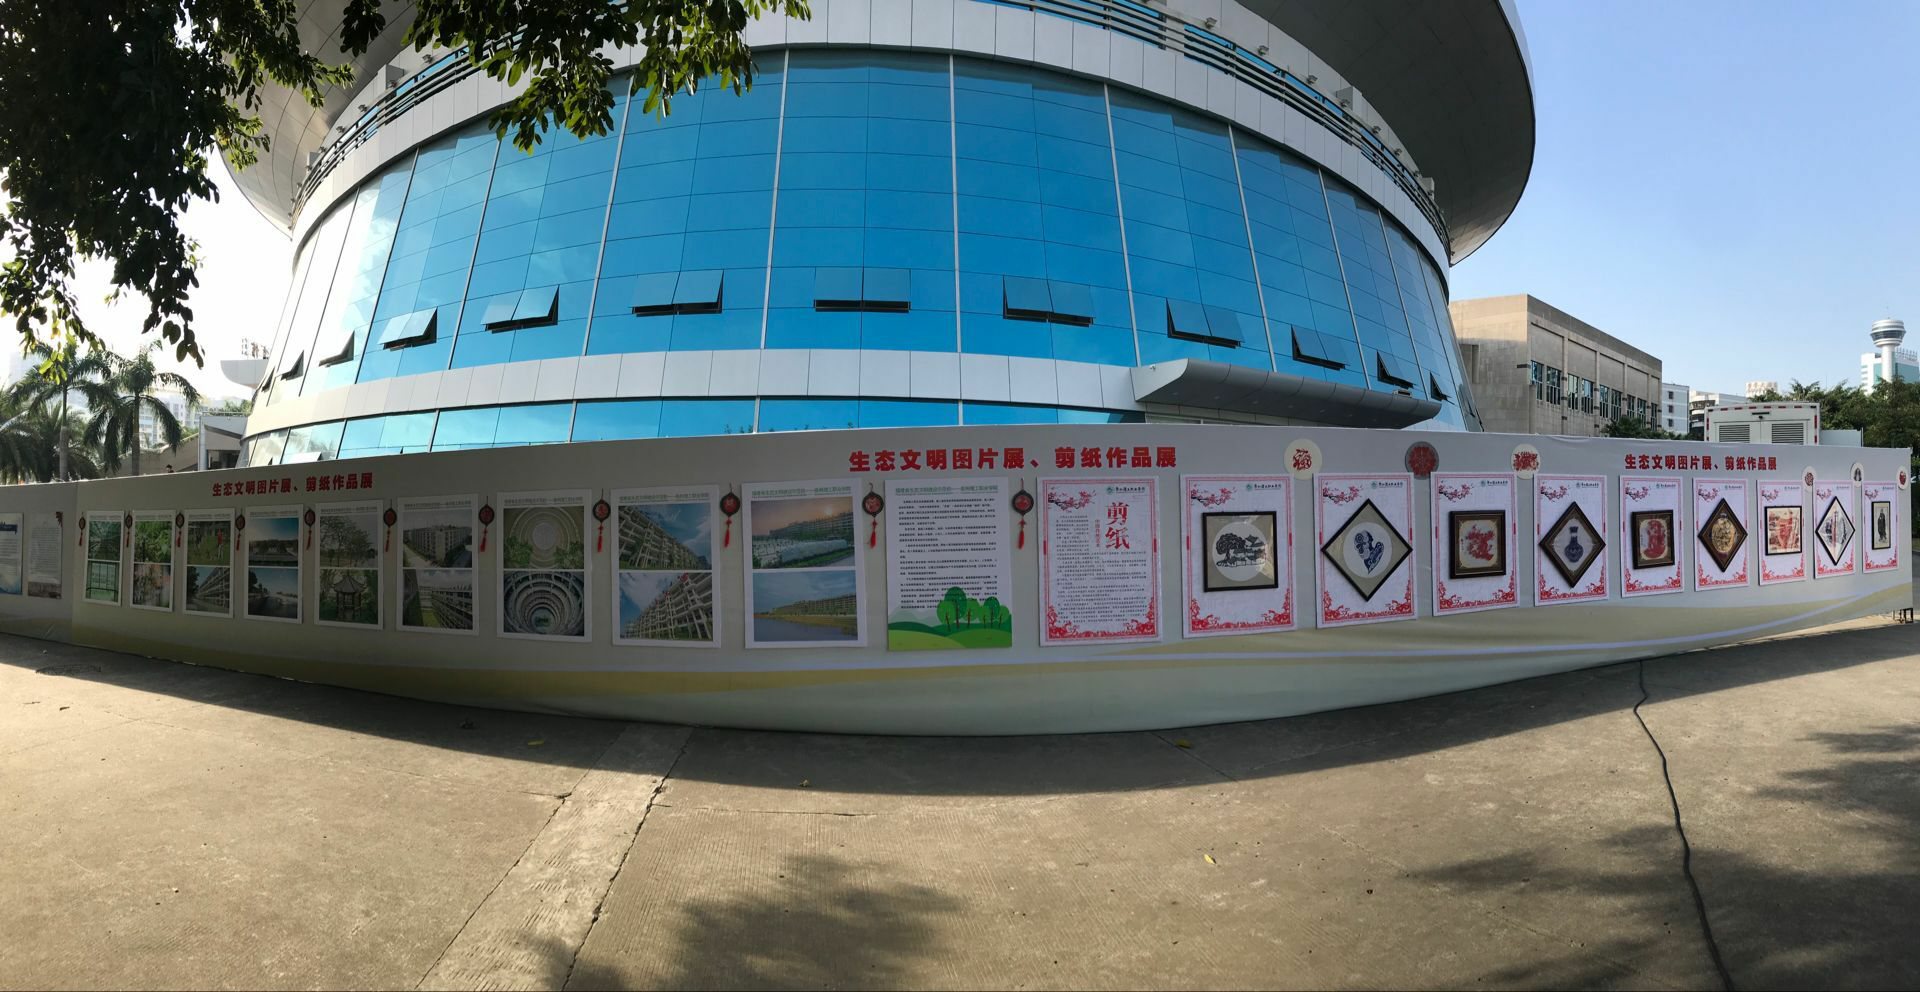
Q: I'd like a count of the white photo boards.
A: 9